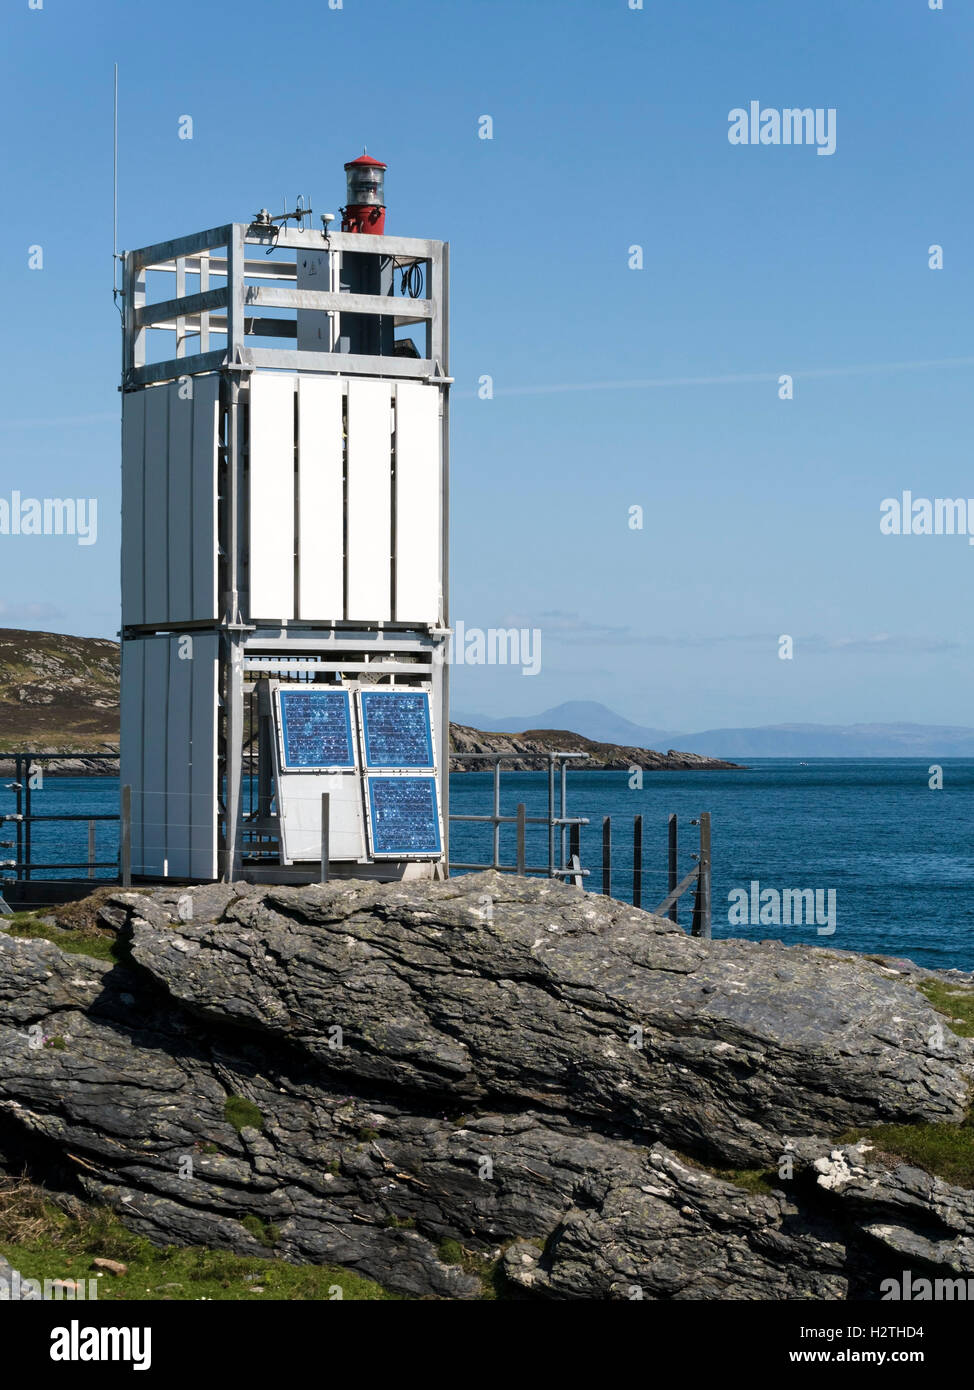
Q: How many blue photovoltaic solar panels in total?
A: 3